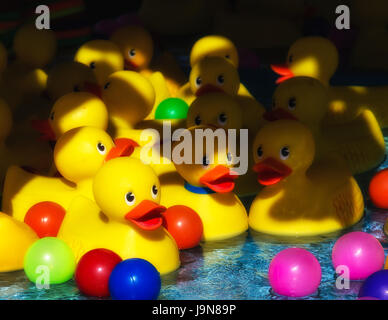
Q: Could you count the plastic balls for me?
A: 10